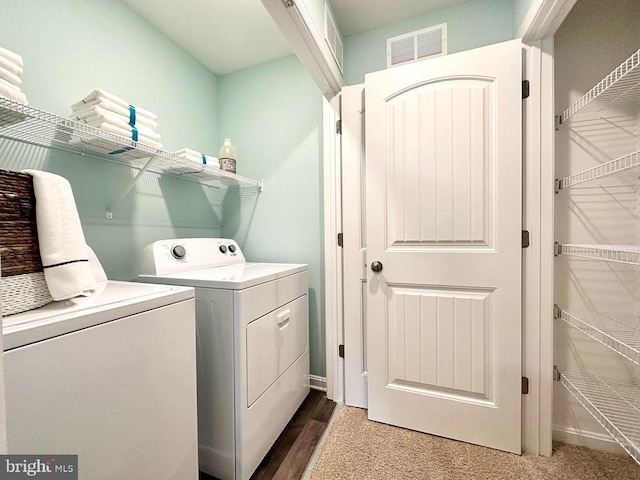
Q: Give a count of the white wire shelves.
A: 6